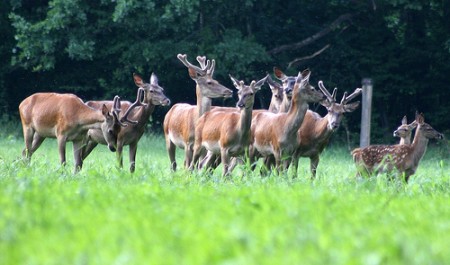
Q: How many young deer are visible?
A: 2